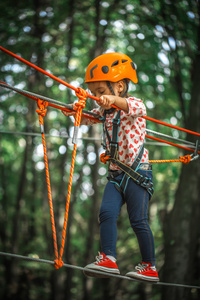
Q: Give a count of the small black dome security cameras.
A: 0